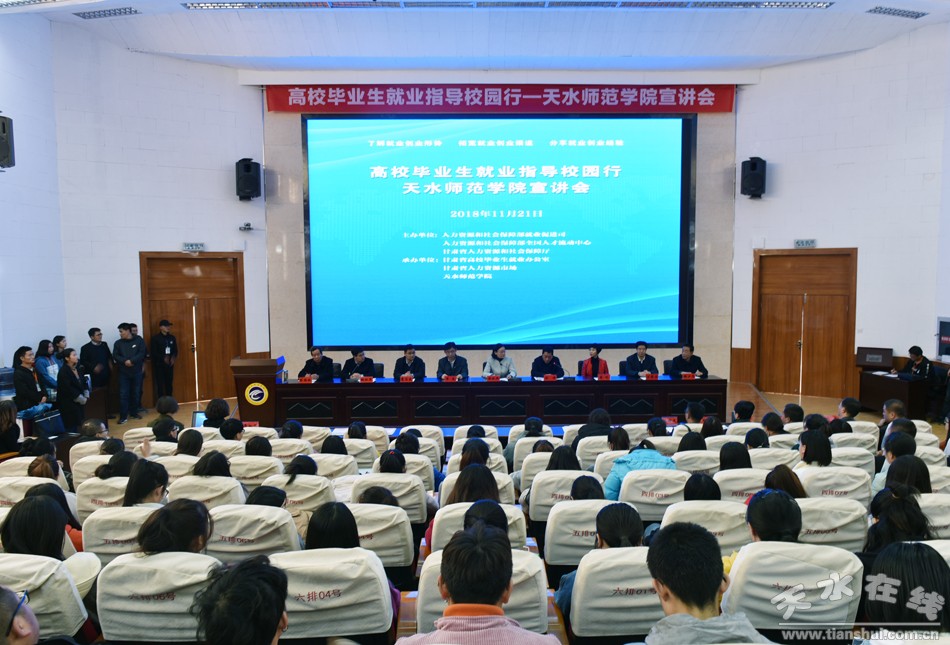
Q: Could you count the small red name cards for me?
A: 9